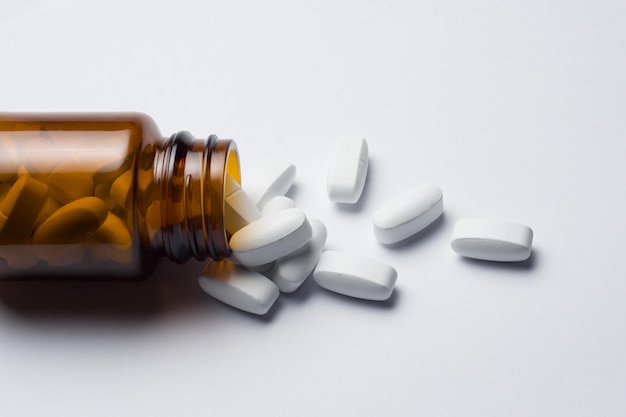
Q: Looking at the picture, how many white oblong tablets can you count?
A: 10